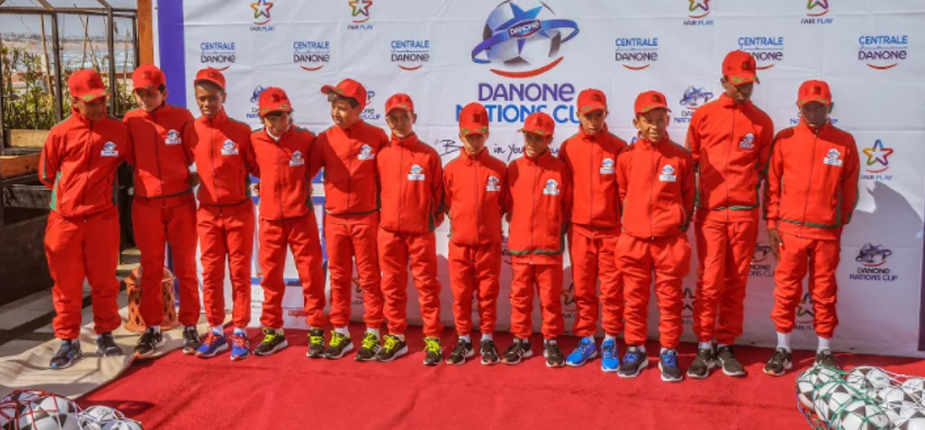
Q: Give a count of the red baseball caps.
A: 12